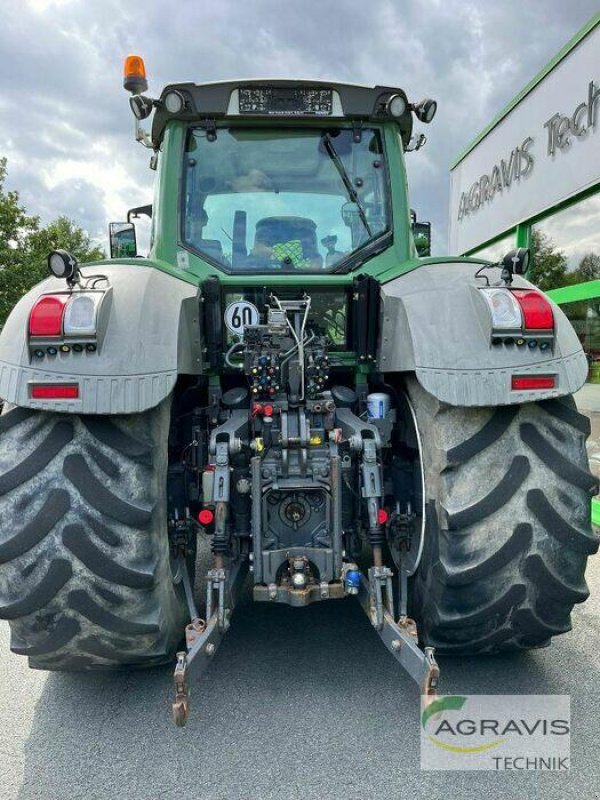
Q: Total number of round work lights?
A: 6